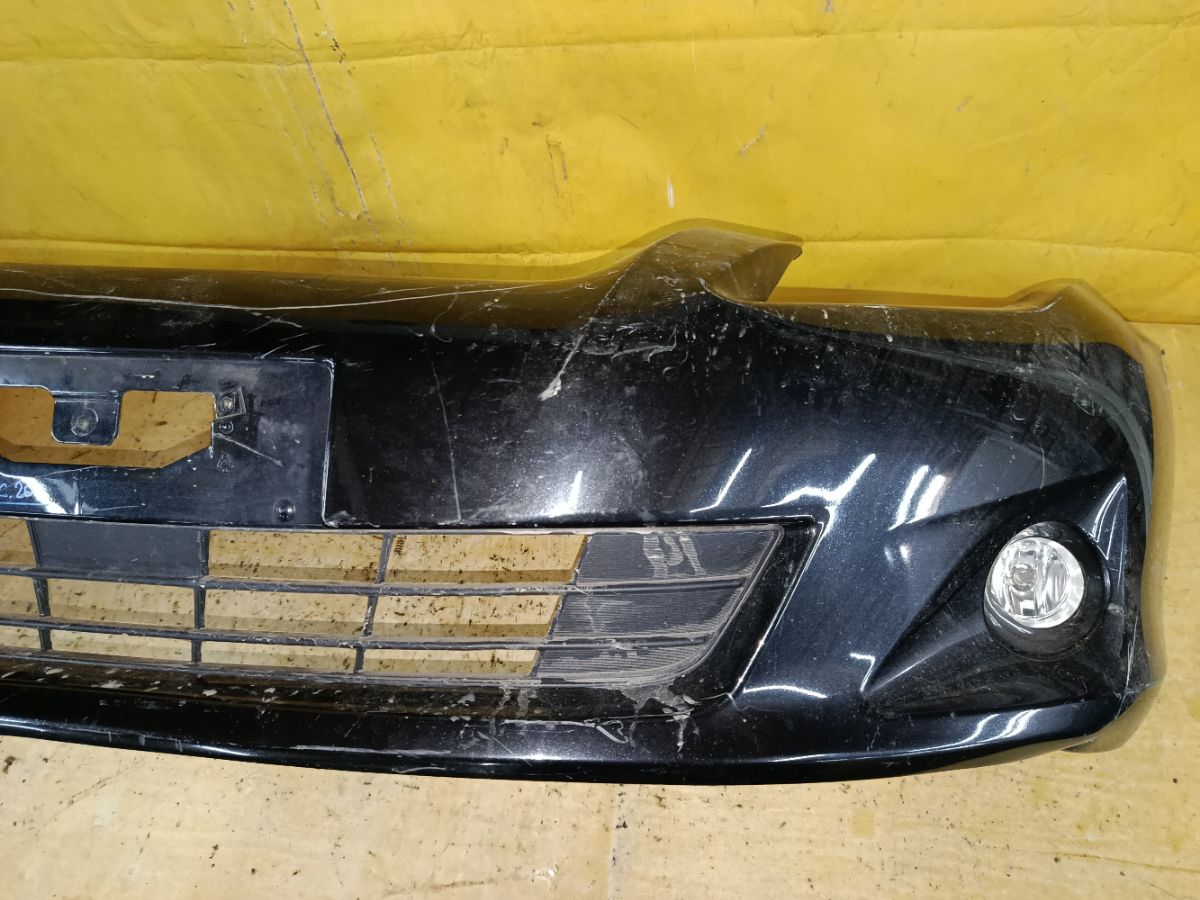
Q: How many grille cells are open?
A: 11